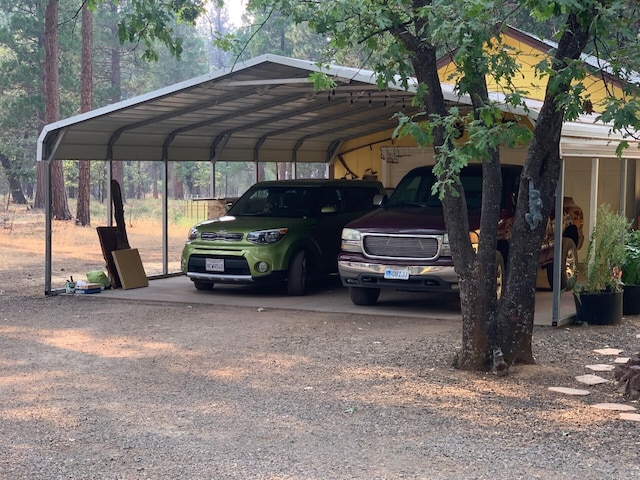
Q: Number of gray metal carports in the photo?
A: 1